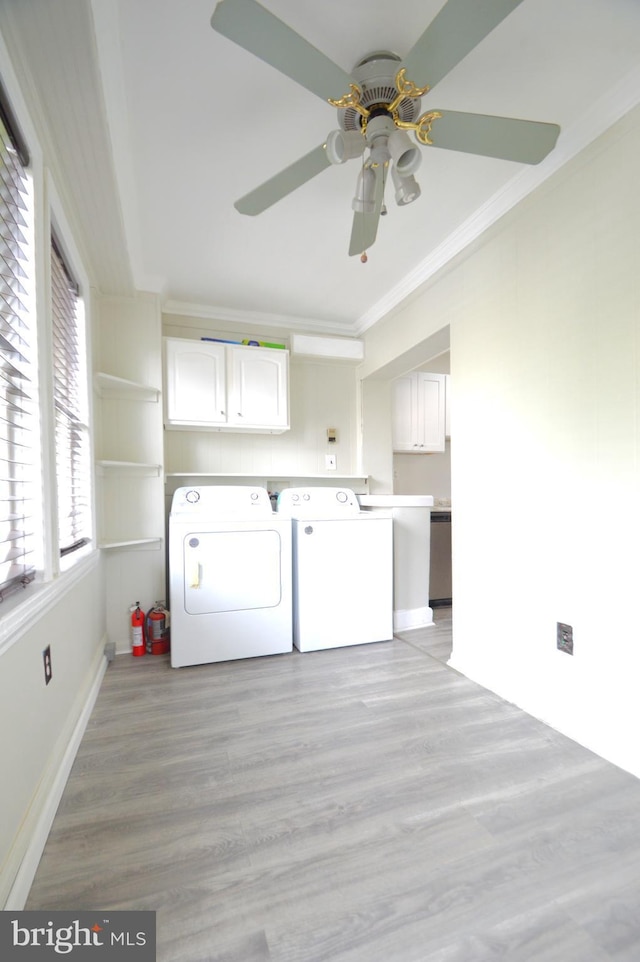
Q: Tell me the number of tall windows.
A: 2